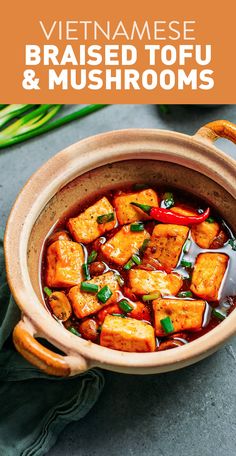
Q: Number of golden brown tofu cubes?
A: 11